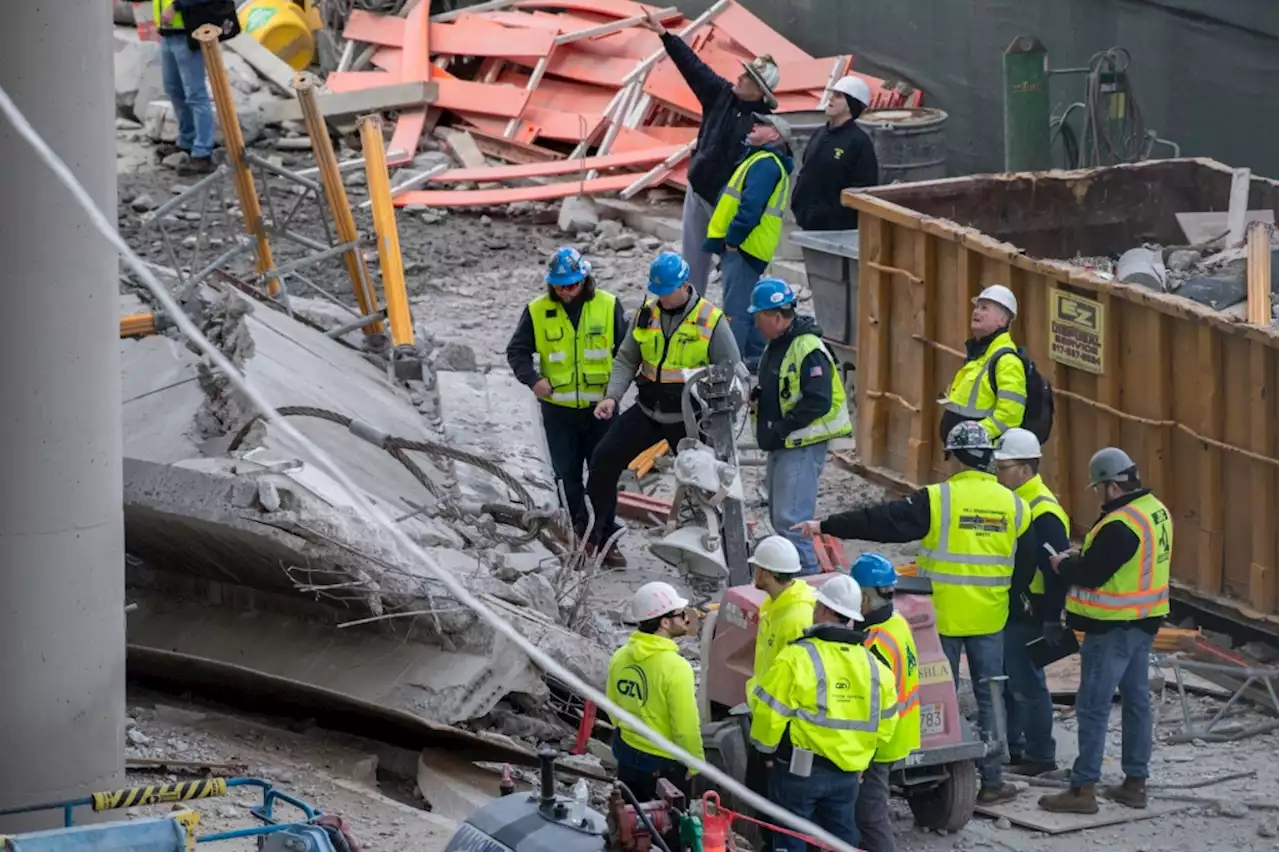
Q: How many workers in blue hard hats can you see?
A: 4